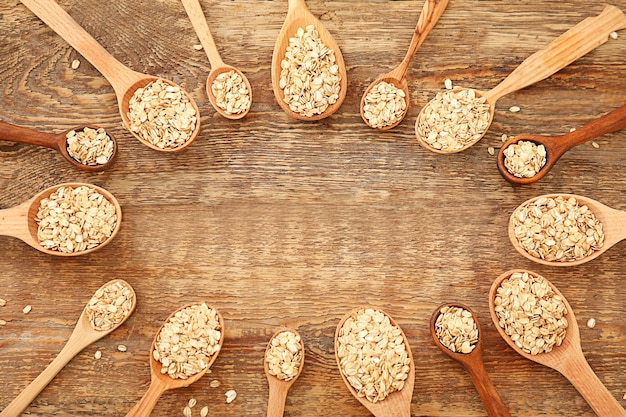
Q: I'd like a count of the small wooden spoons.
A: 7